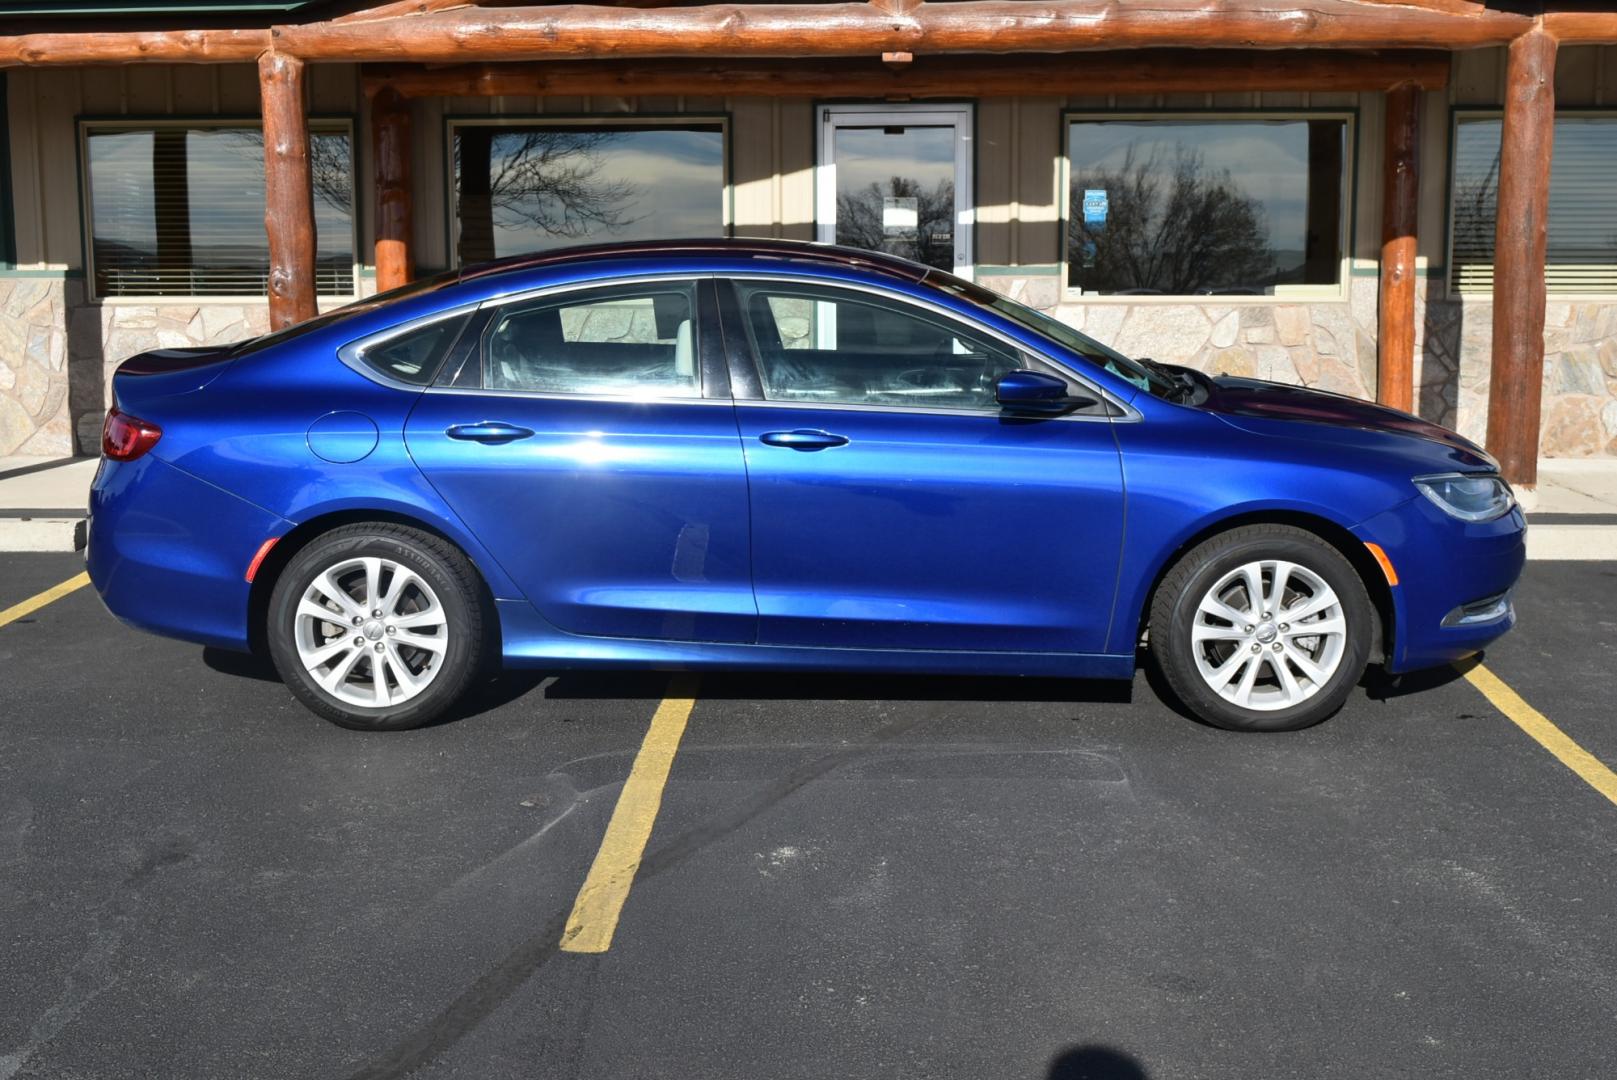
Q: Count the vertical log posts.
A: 4